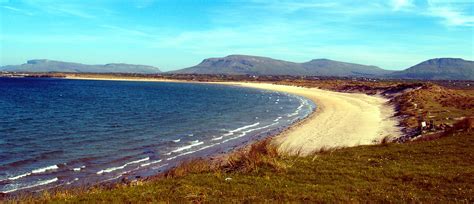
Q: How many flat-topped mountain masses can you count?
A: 3